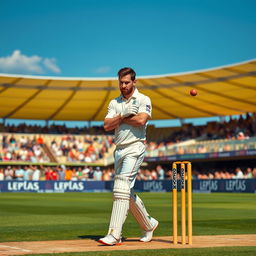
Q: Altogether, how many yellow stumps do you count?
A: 3